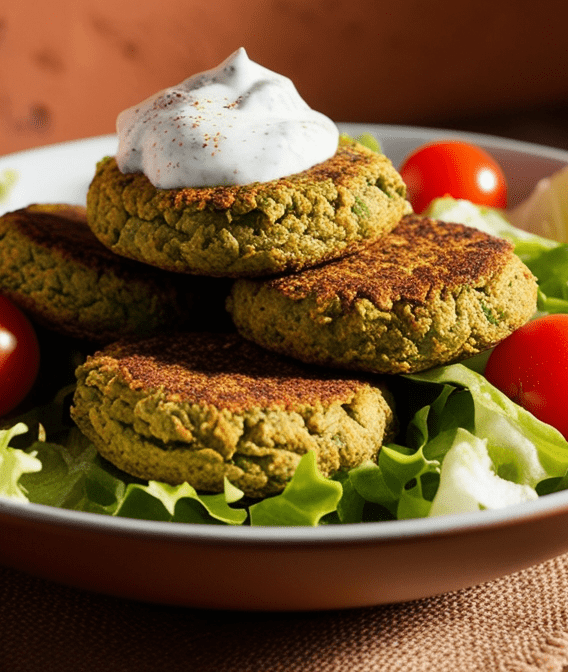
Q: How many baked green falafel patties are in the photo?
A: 4